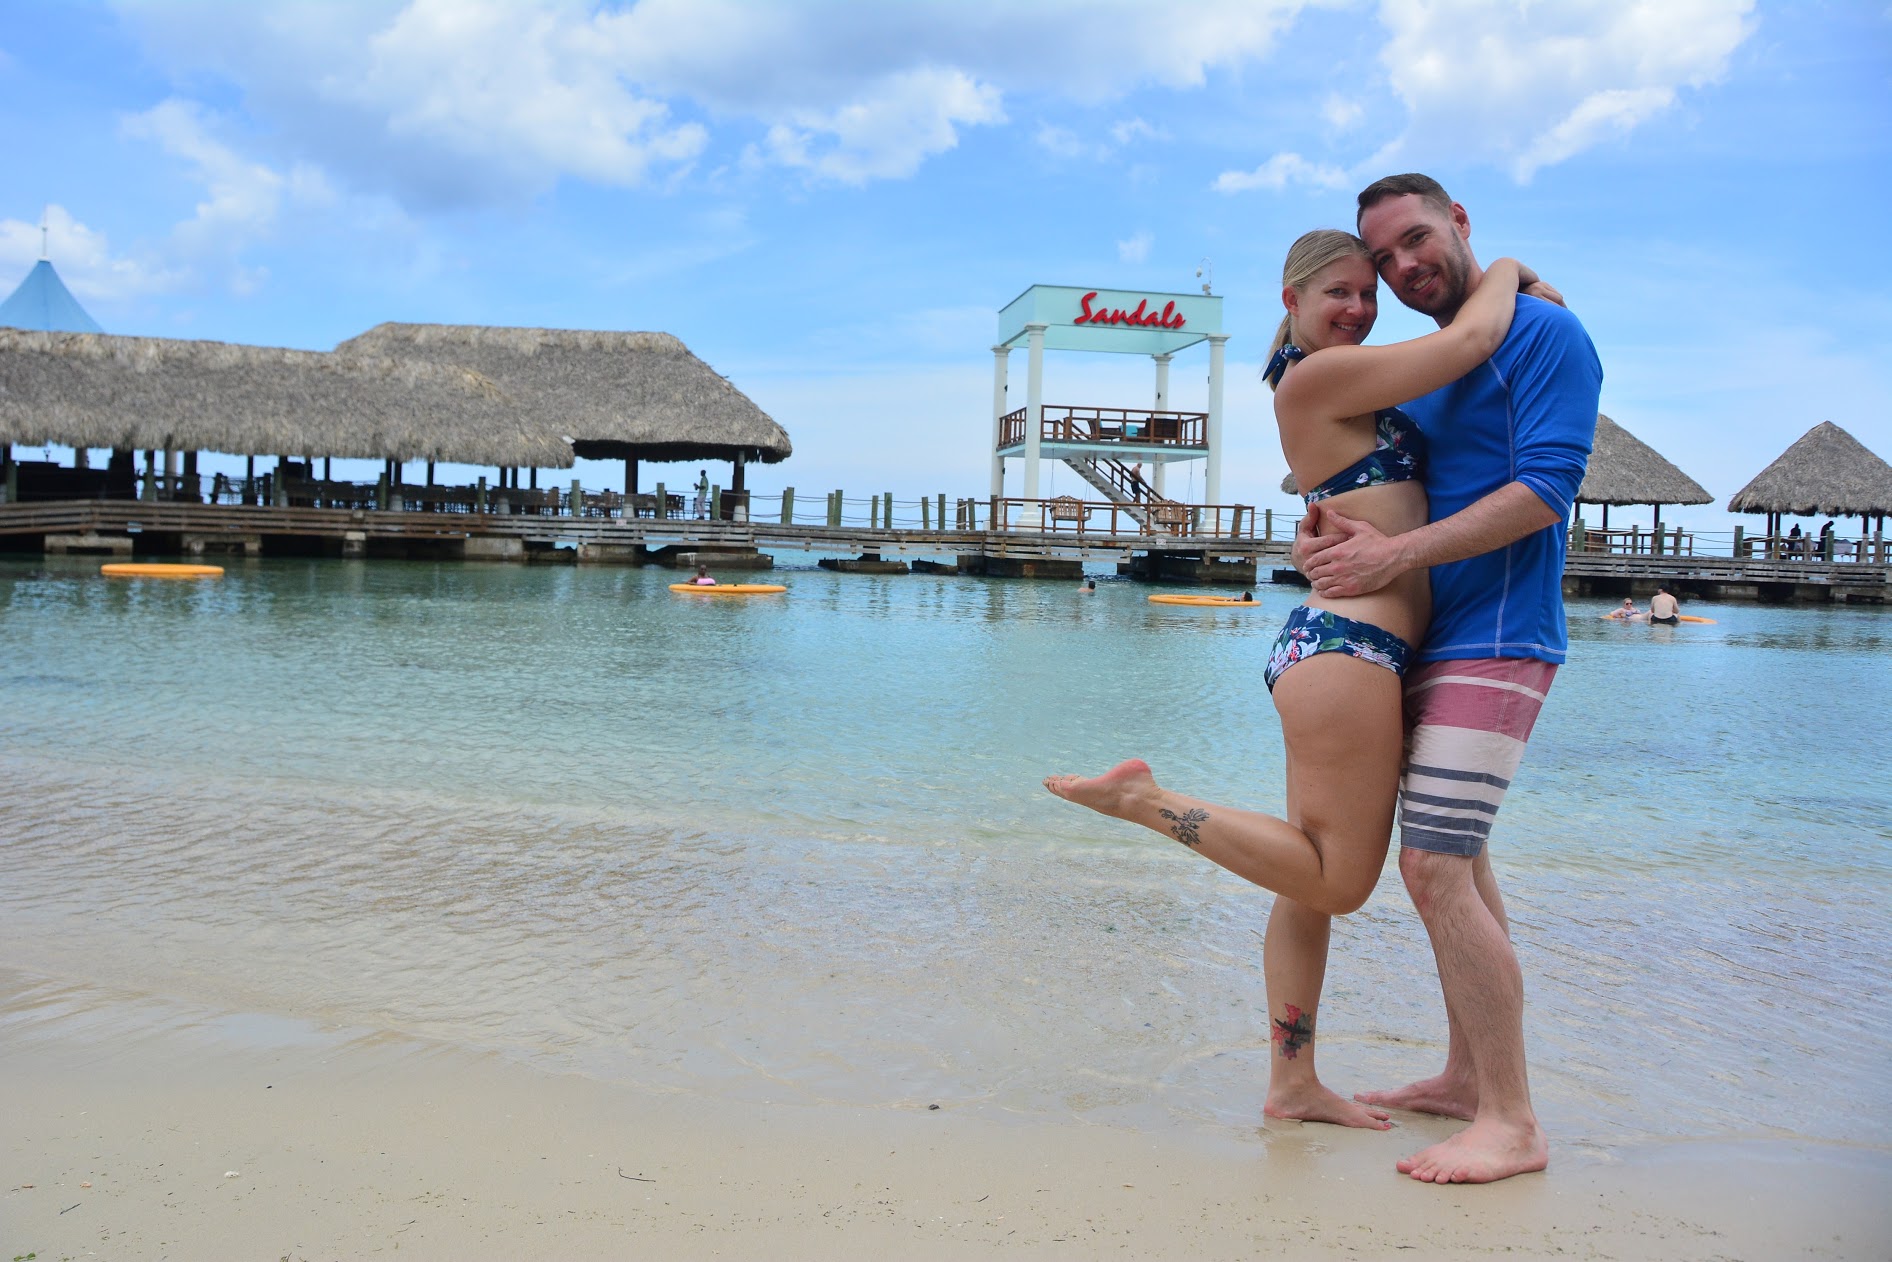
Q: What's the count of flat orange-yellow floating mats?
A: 4